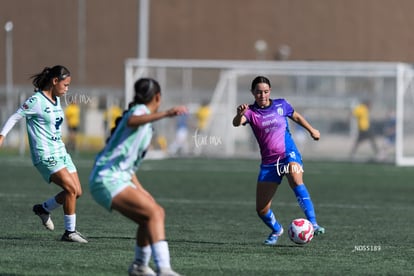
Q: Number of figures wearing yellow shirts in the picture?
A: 4